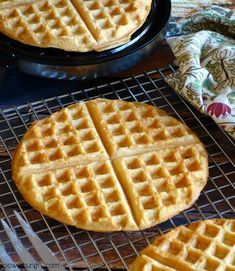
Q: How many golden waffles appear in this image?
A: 3